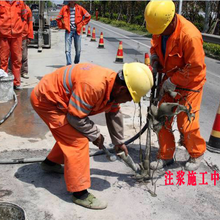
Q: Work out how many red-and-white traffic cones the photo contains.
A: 7